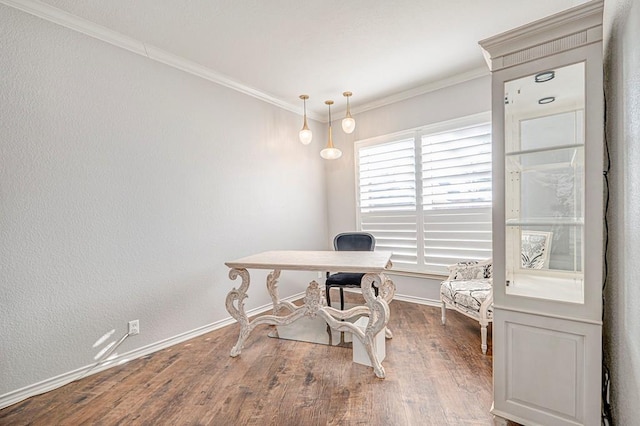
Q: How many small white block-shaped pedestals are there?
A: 1